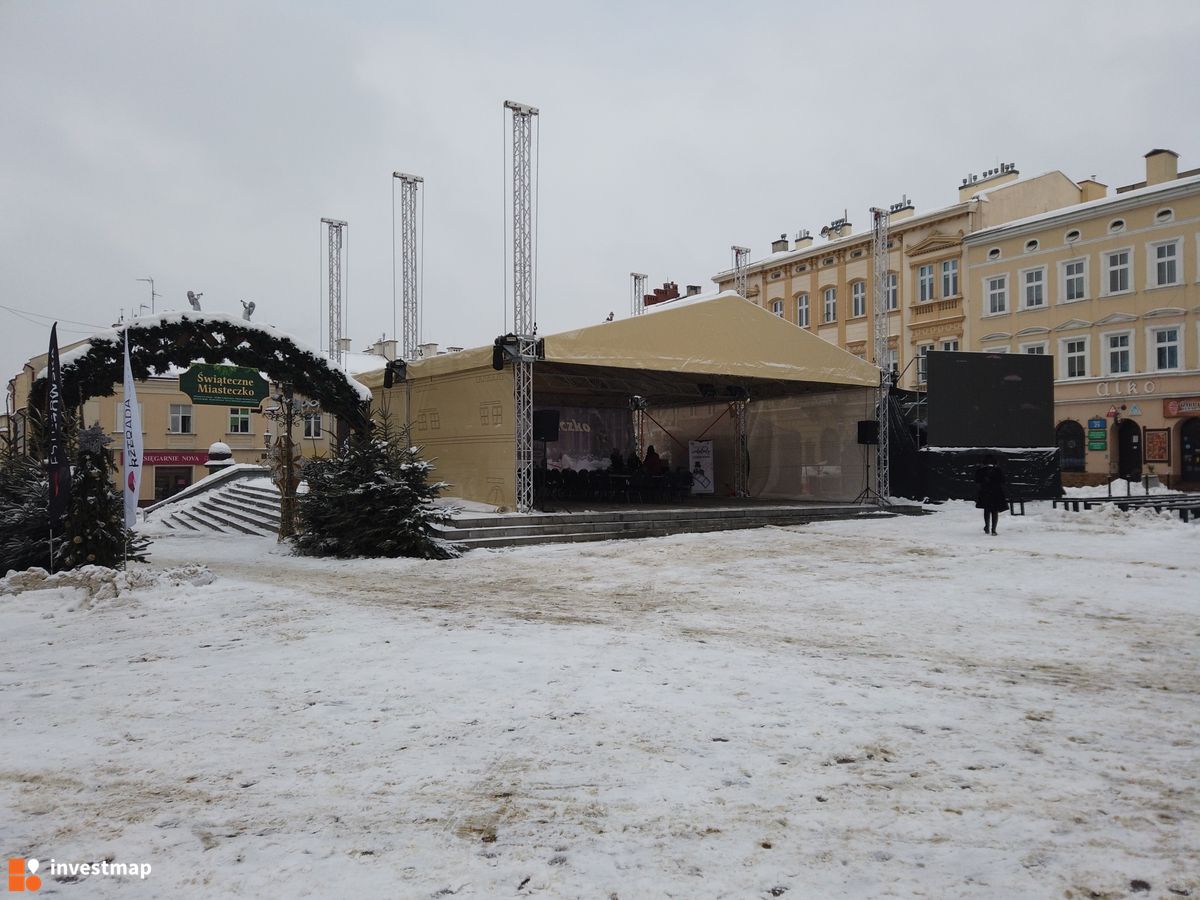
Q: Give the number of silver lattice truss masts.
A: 6